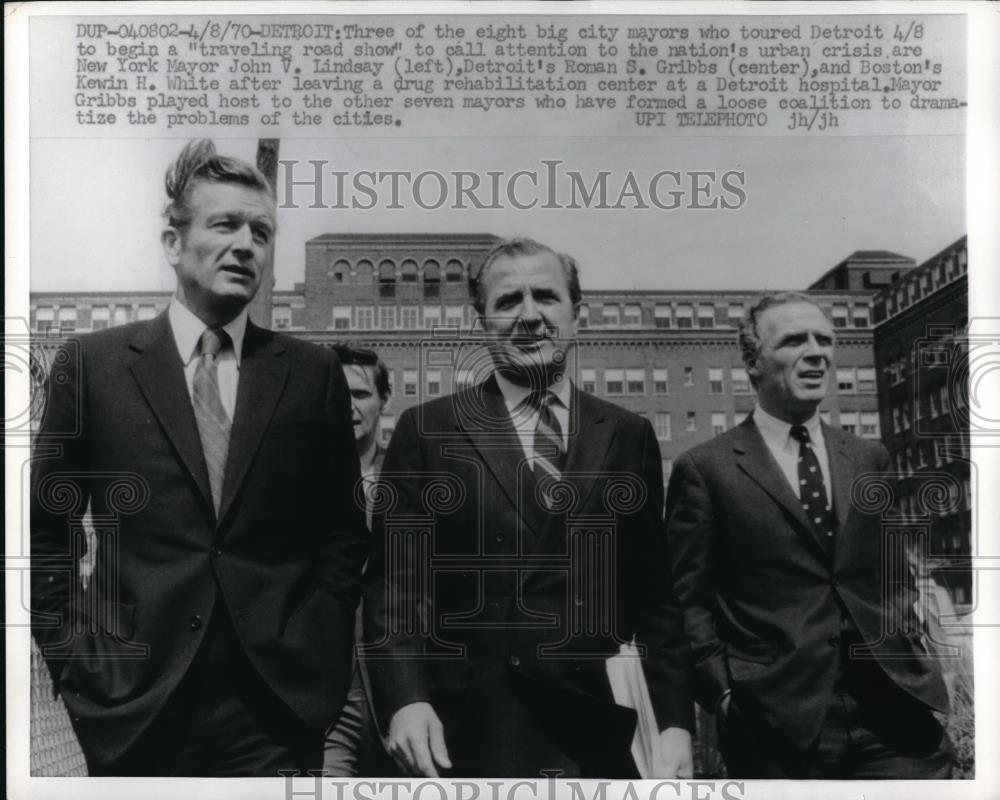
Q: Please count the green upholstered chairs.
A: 0